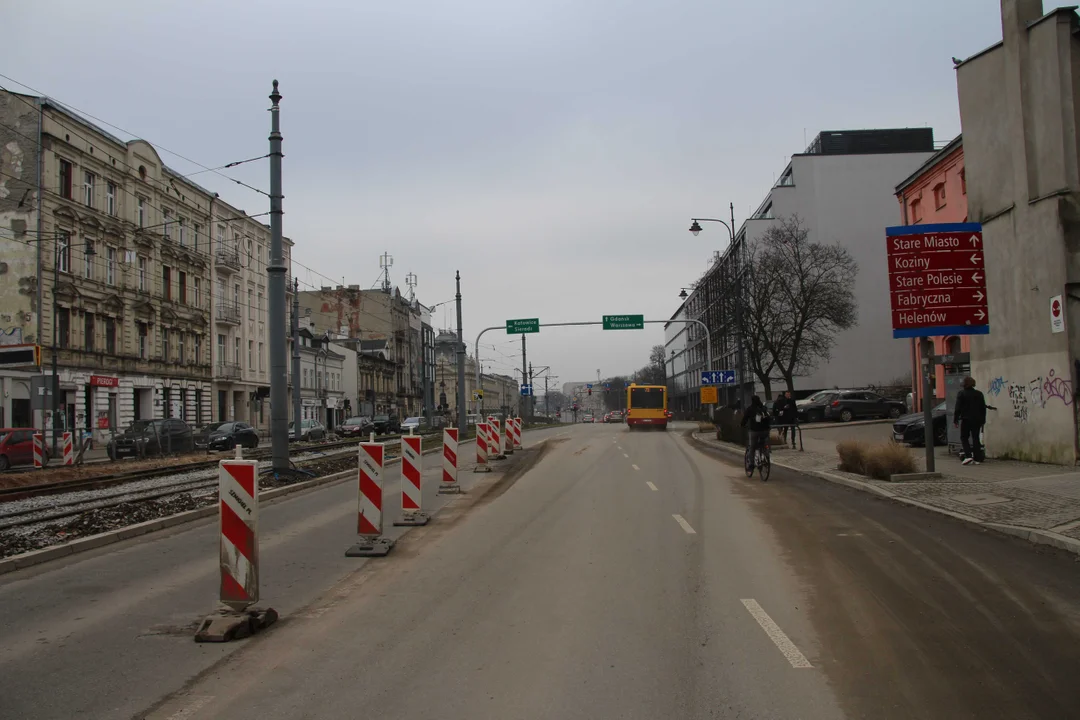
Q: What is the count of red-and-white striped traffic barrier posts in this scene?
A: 11